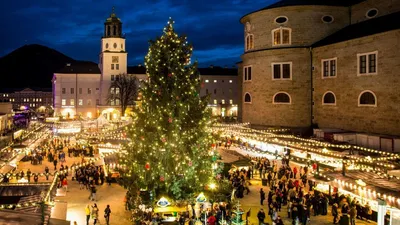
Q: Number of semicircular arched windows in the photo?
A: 4